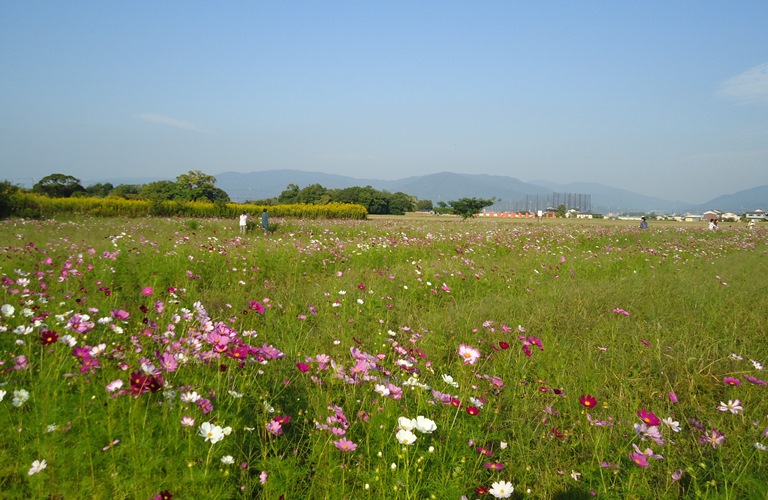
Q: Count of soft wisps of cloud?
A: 2